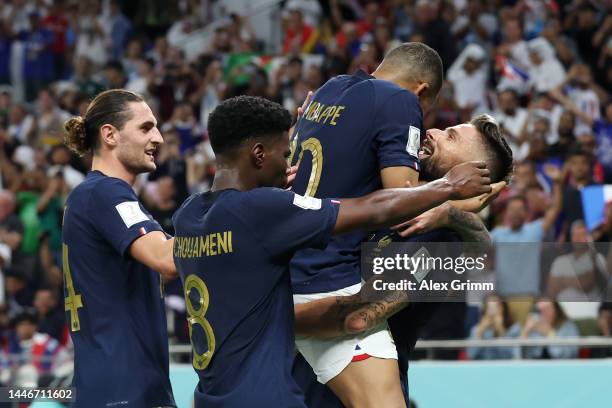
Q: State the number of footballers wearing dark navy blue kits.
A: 4